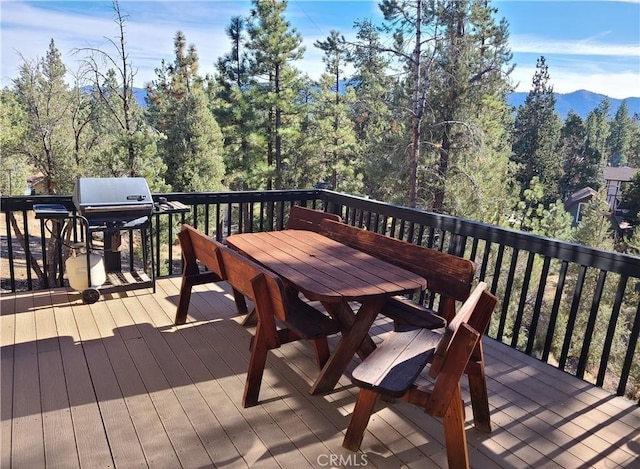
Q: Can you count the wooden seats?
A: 4